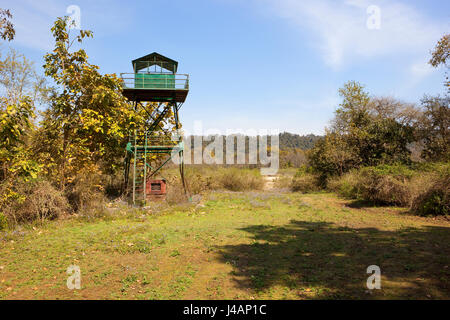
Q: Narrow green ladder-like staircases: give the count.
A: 1